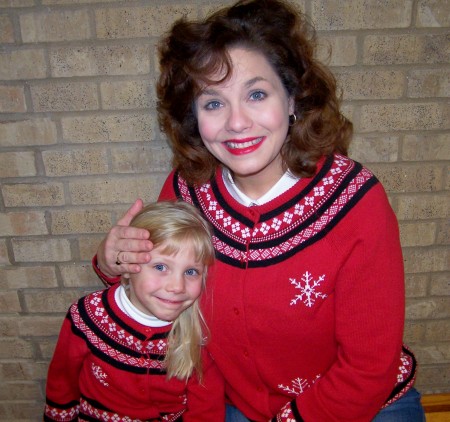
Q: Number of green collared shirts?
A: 0